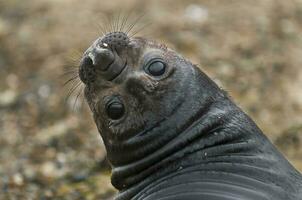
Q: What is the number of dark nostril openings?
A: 2